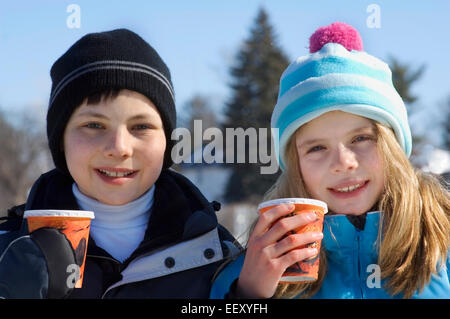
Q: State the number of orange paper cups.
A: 2